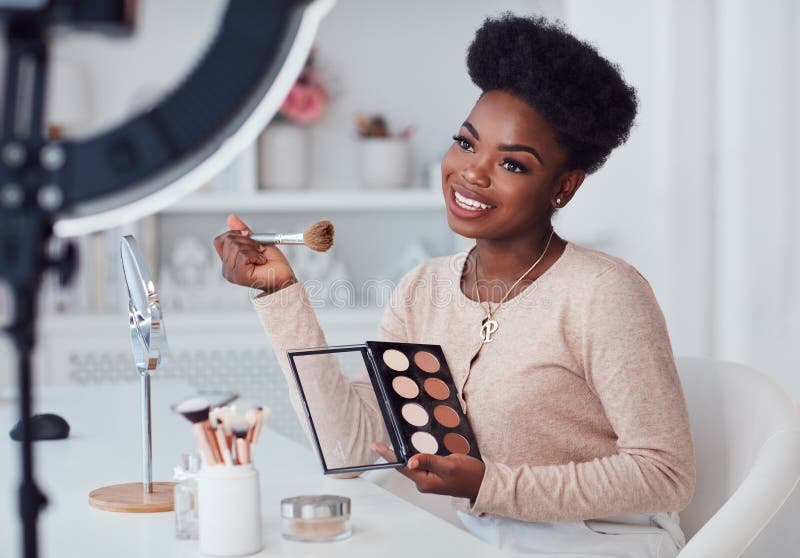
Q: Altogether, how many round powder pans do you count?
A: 8